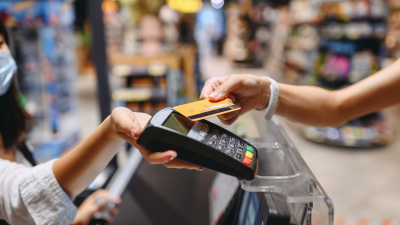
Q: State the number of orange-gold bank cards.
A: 1